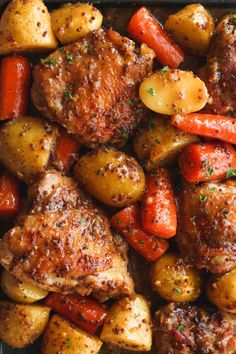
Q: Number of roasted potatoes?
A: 13